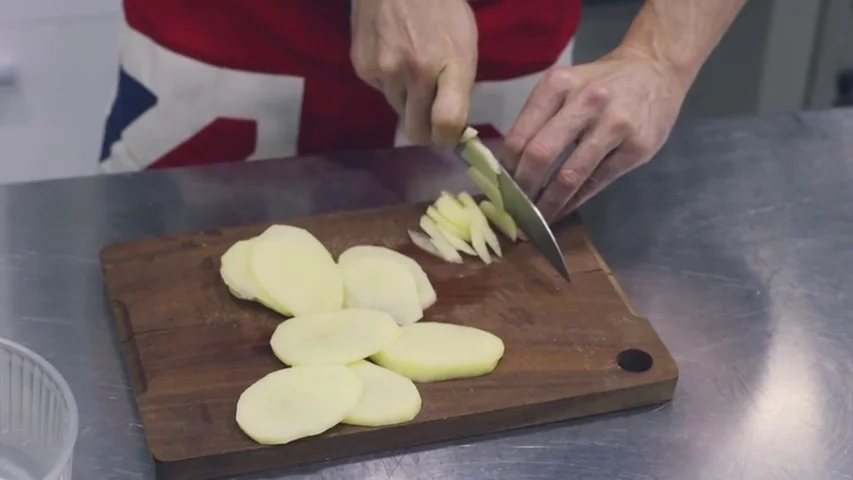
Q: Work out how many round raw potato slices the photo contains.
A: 8